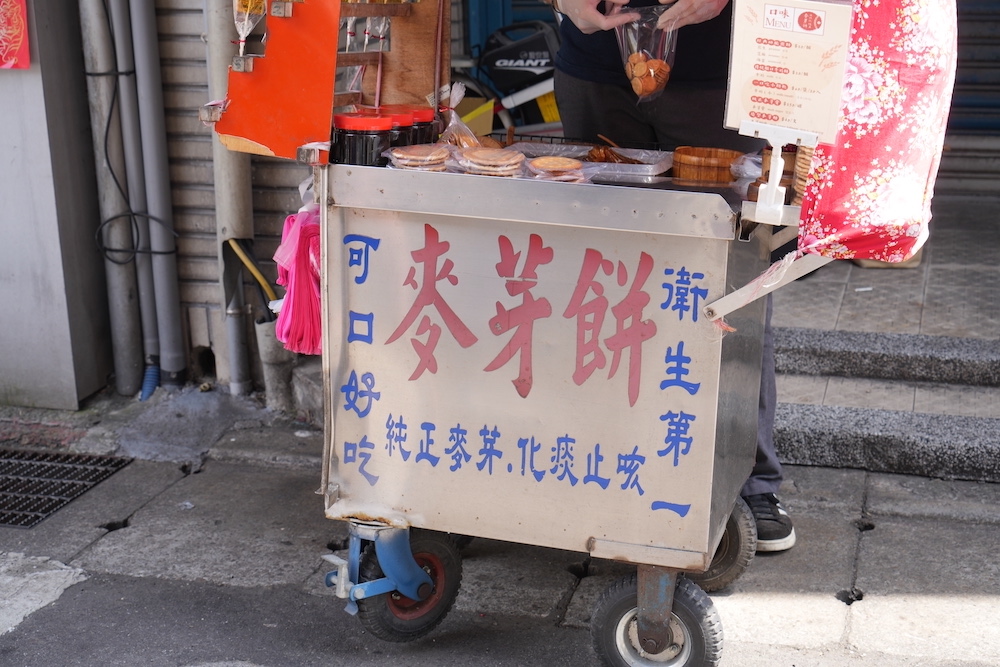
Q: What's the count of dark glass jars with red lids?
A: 3